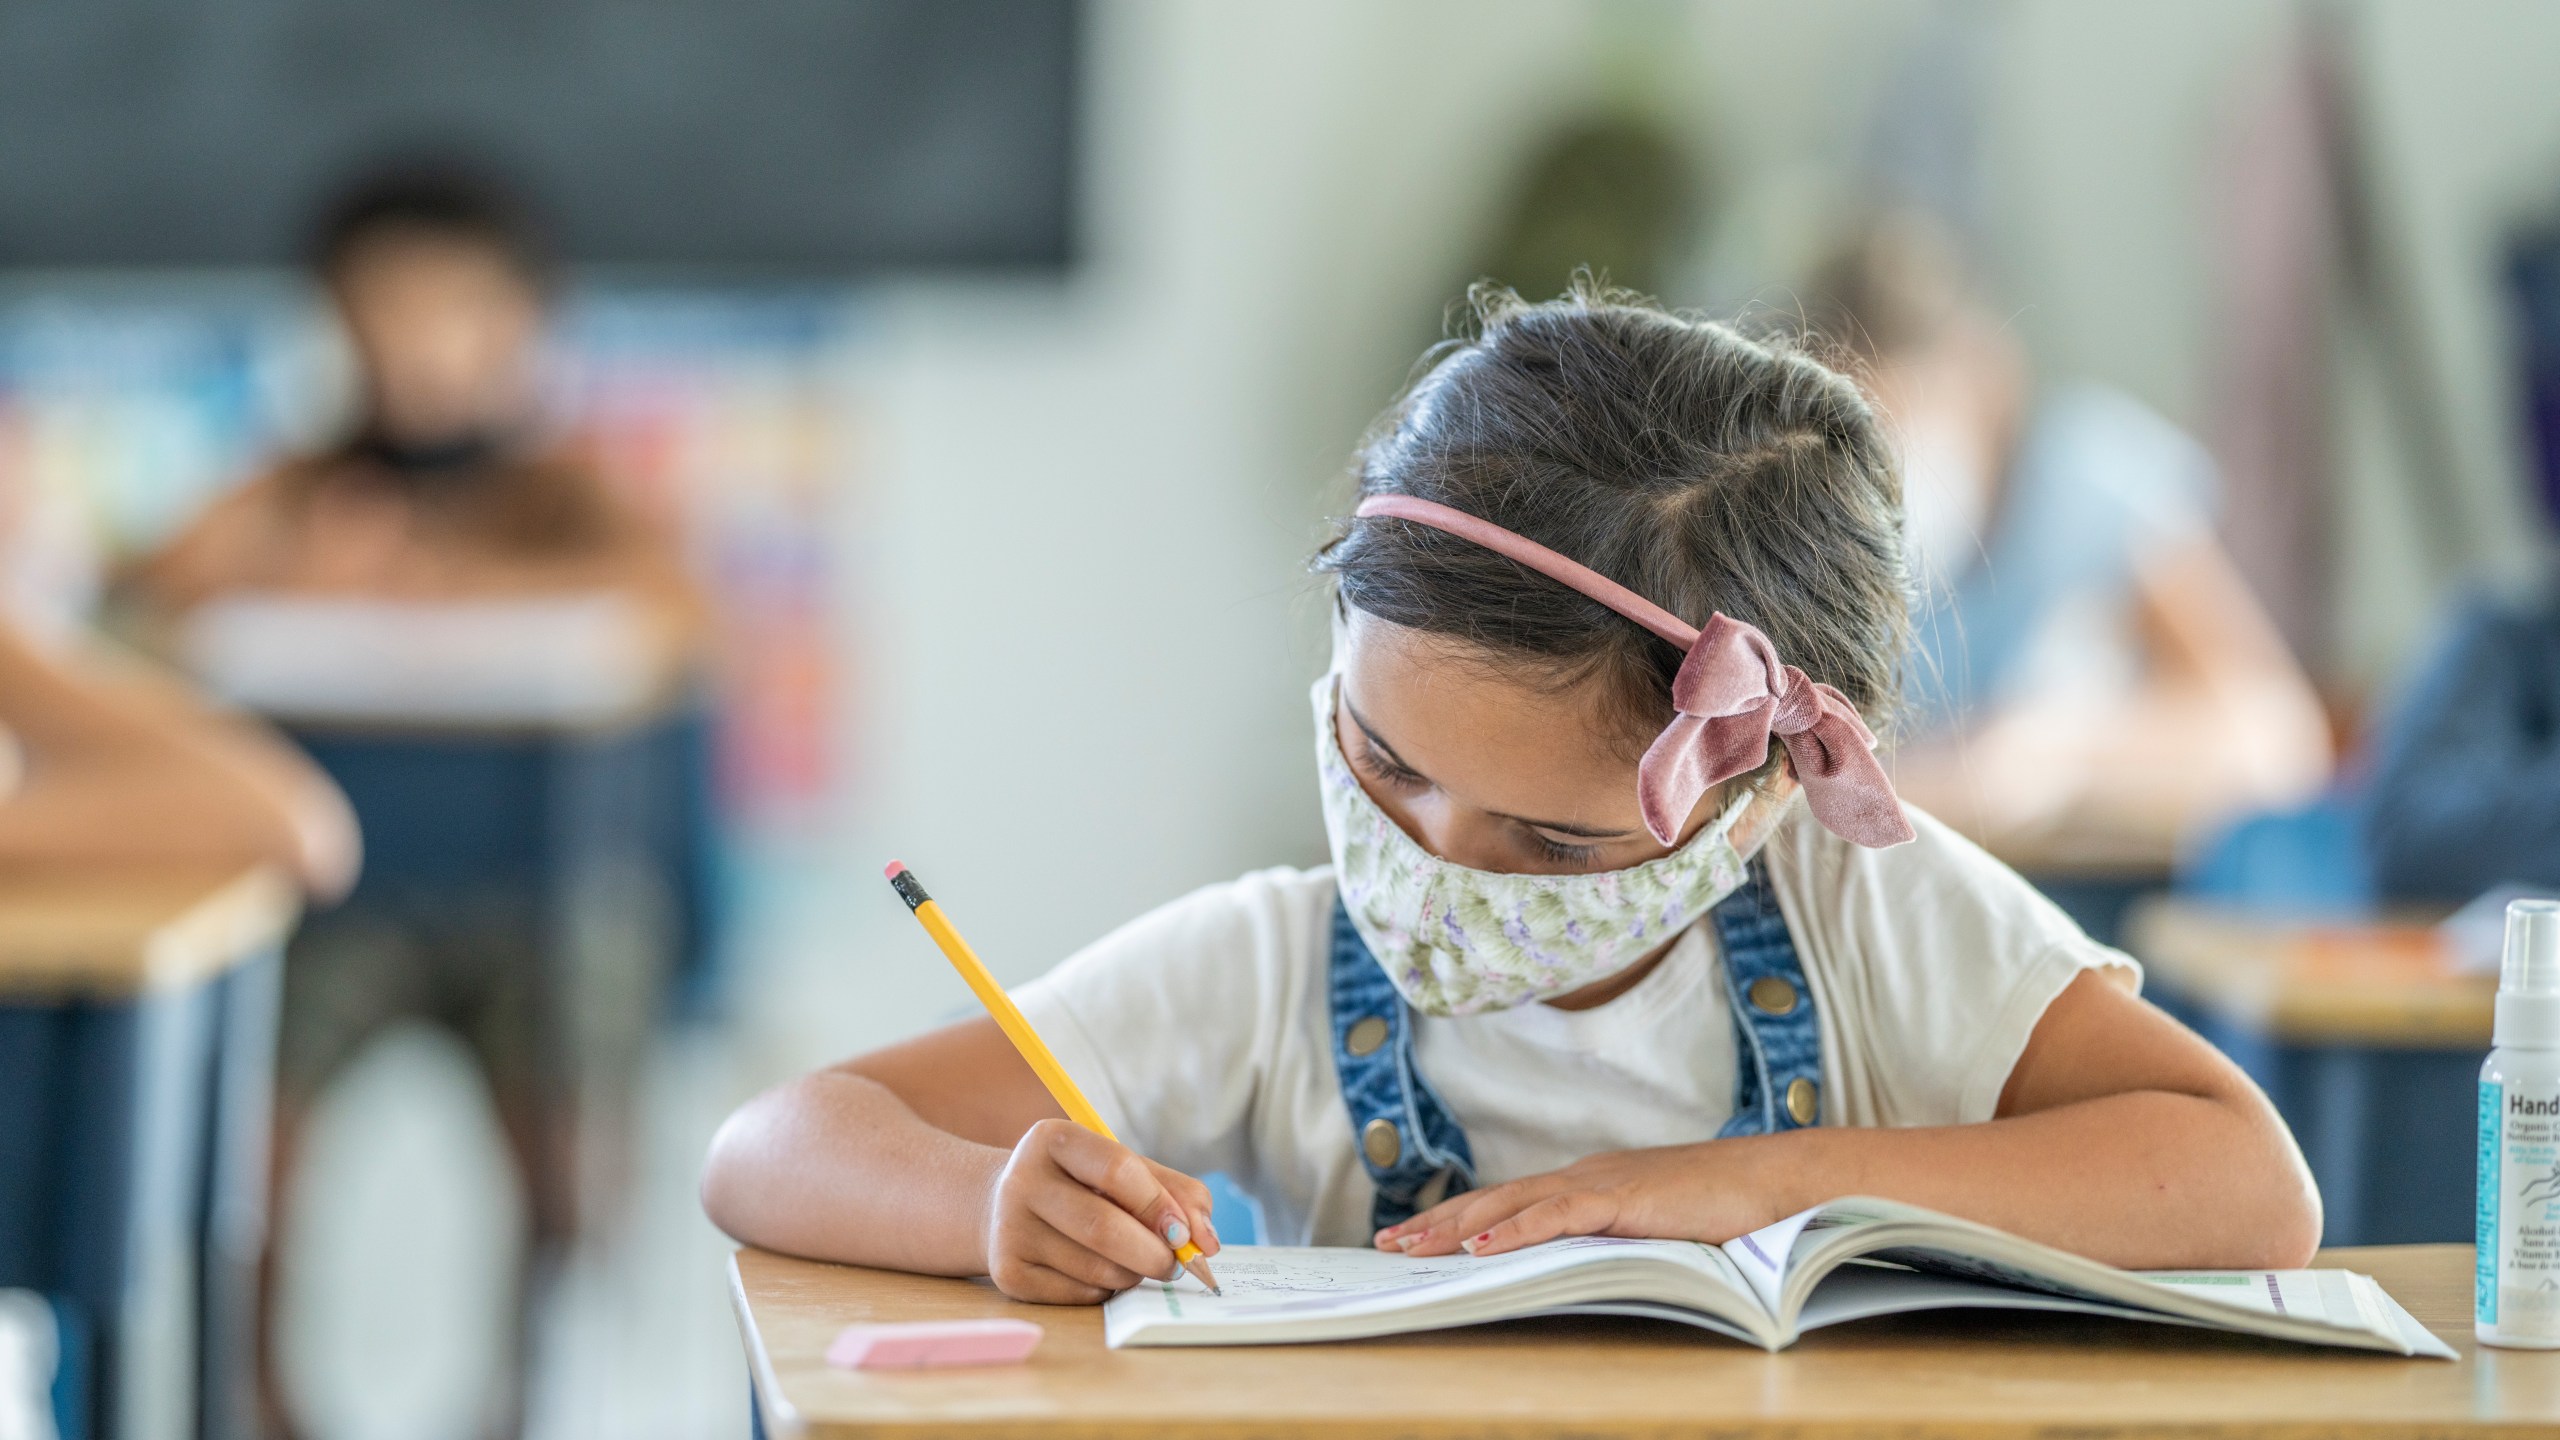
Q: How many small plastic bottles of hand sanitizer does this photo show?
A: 1